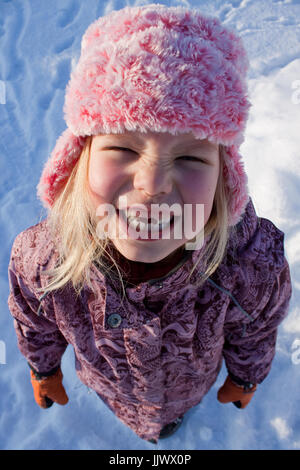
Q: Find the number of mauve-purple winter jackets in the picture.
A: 1